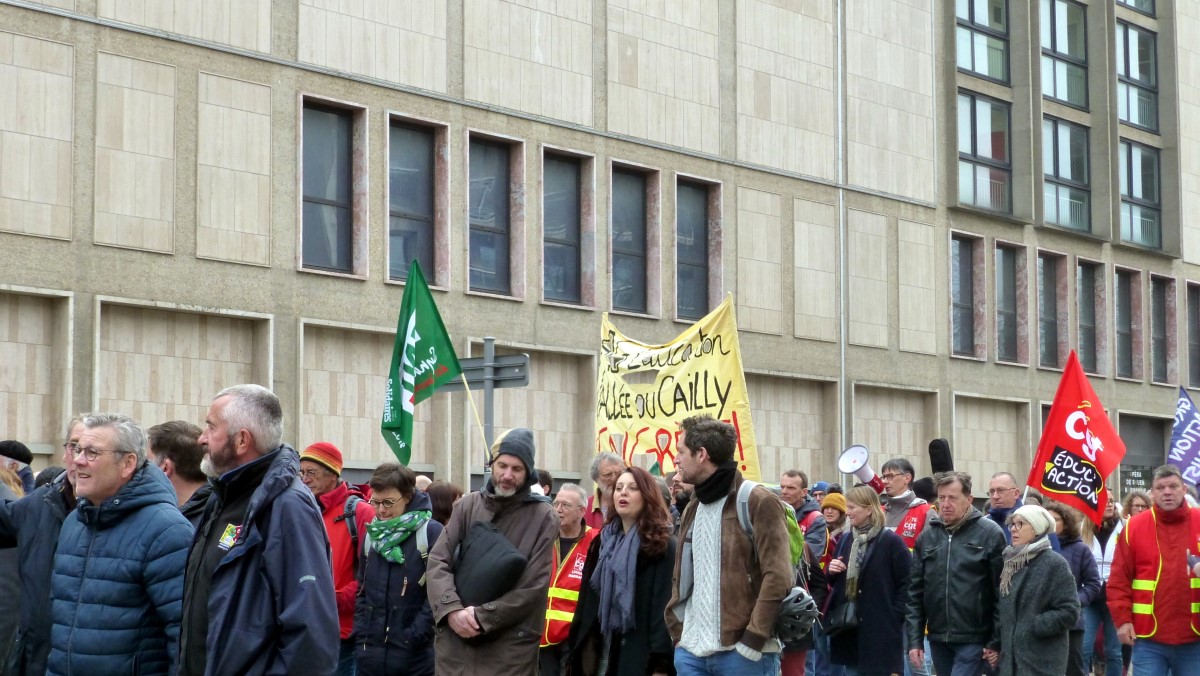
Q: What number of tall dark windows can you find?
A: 13